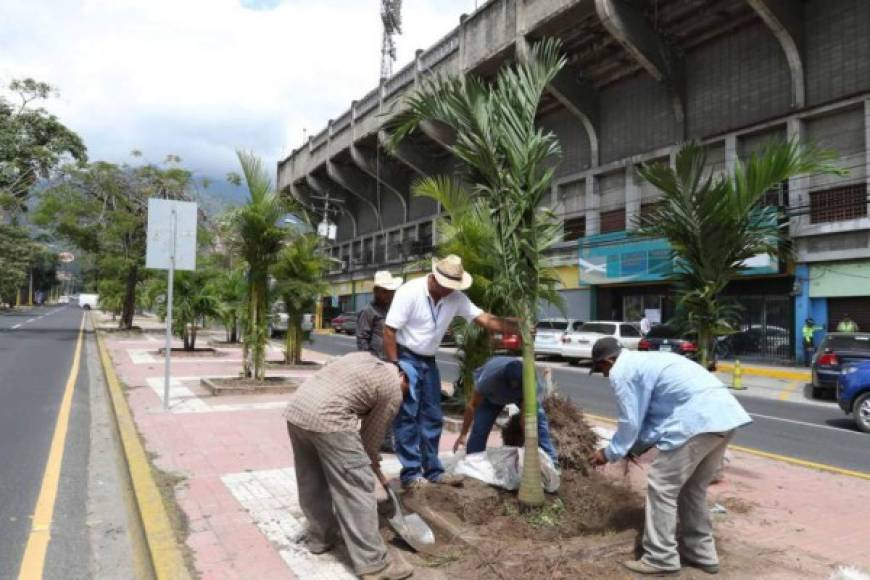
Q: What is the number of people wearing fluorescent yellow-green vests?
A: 2